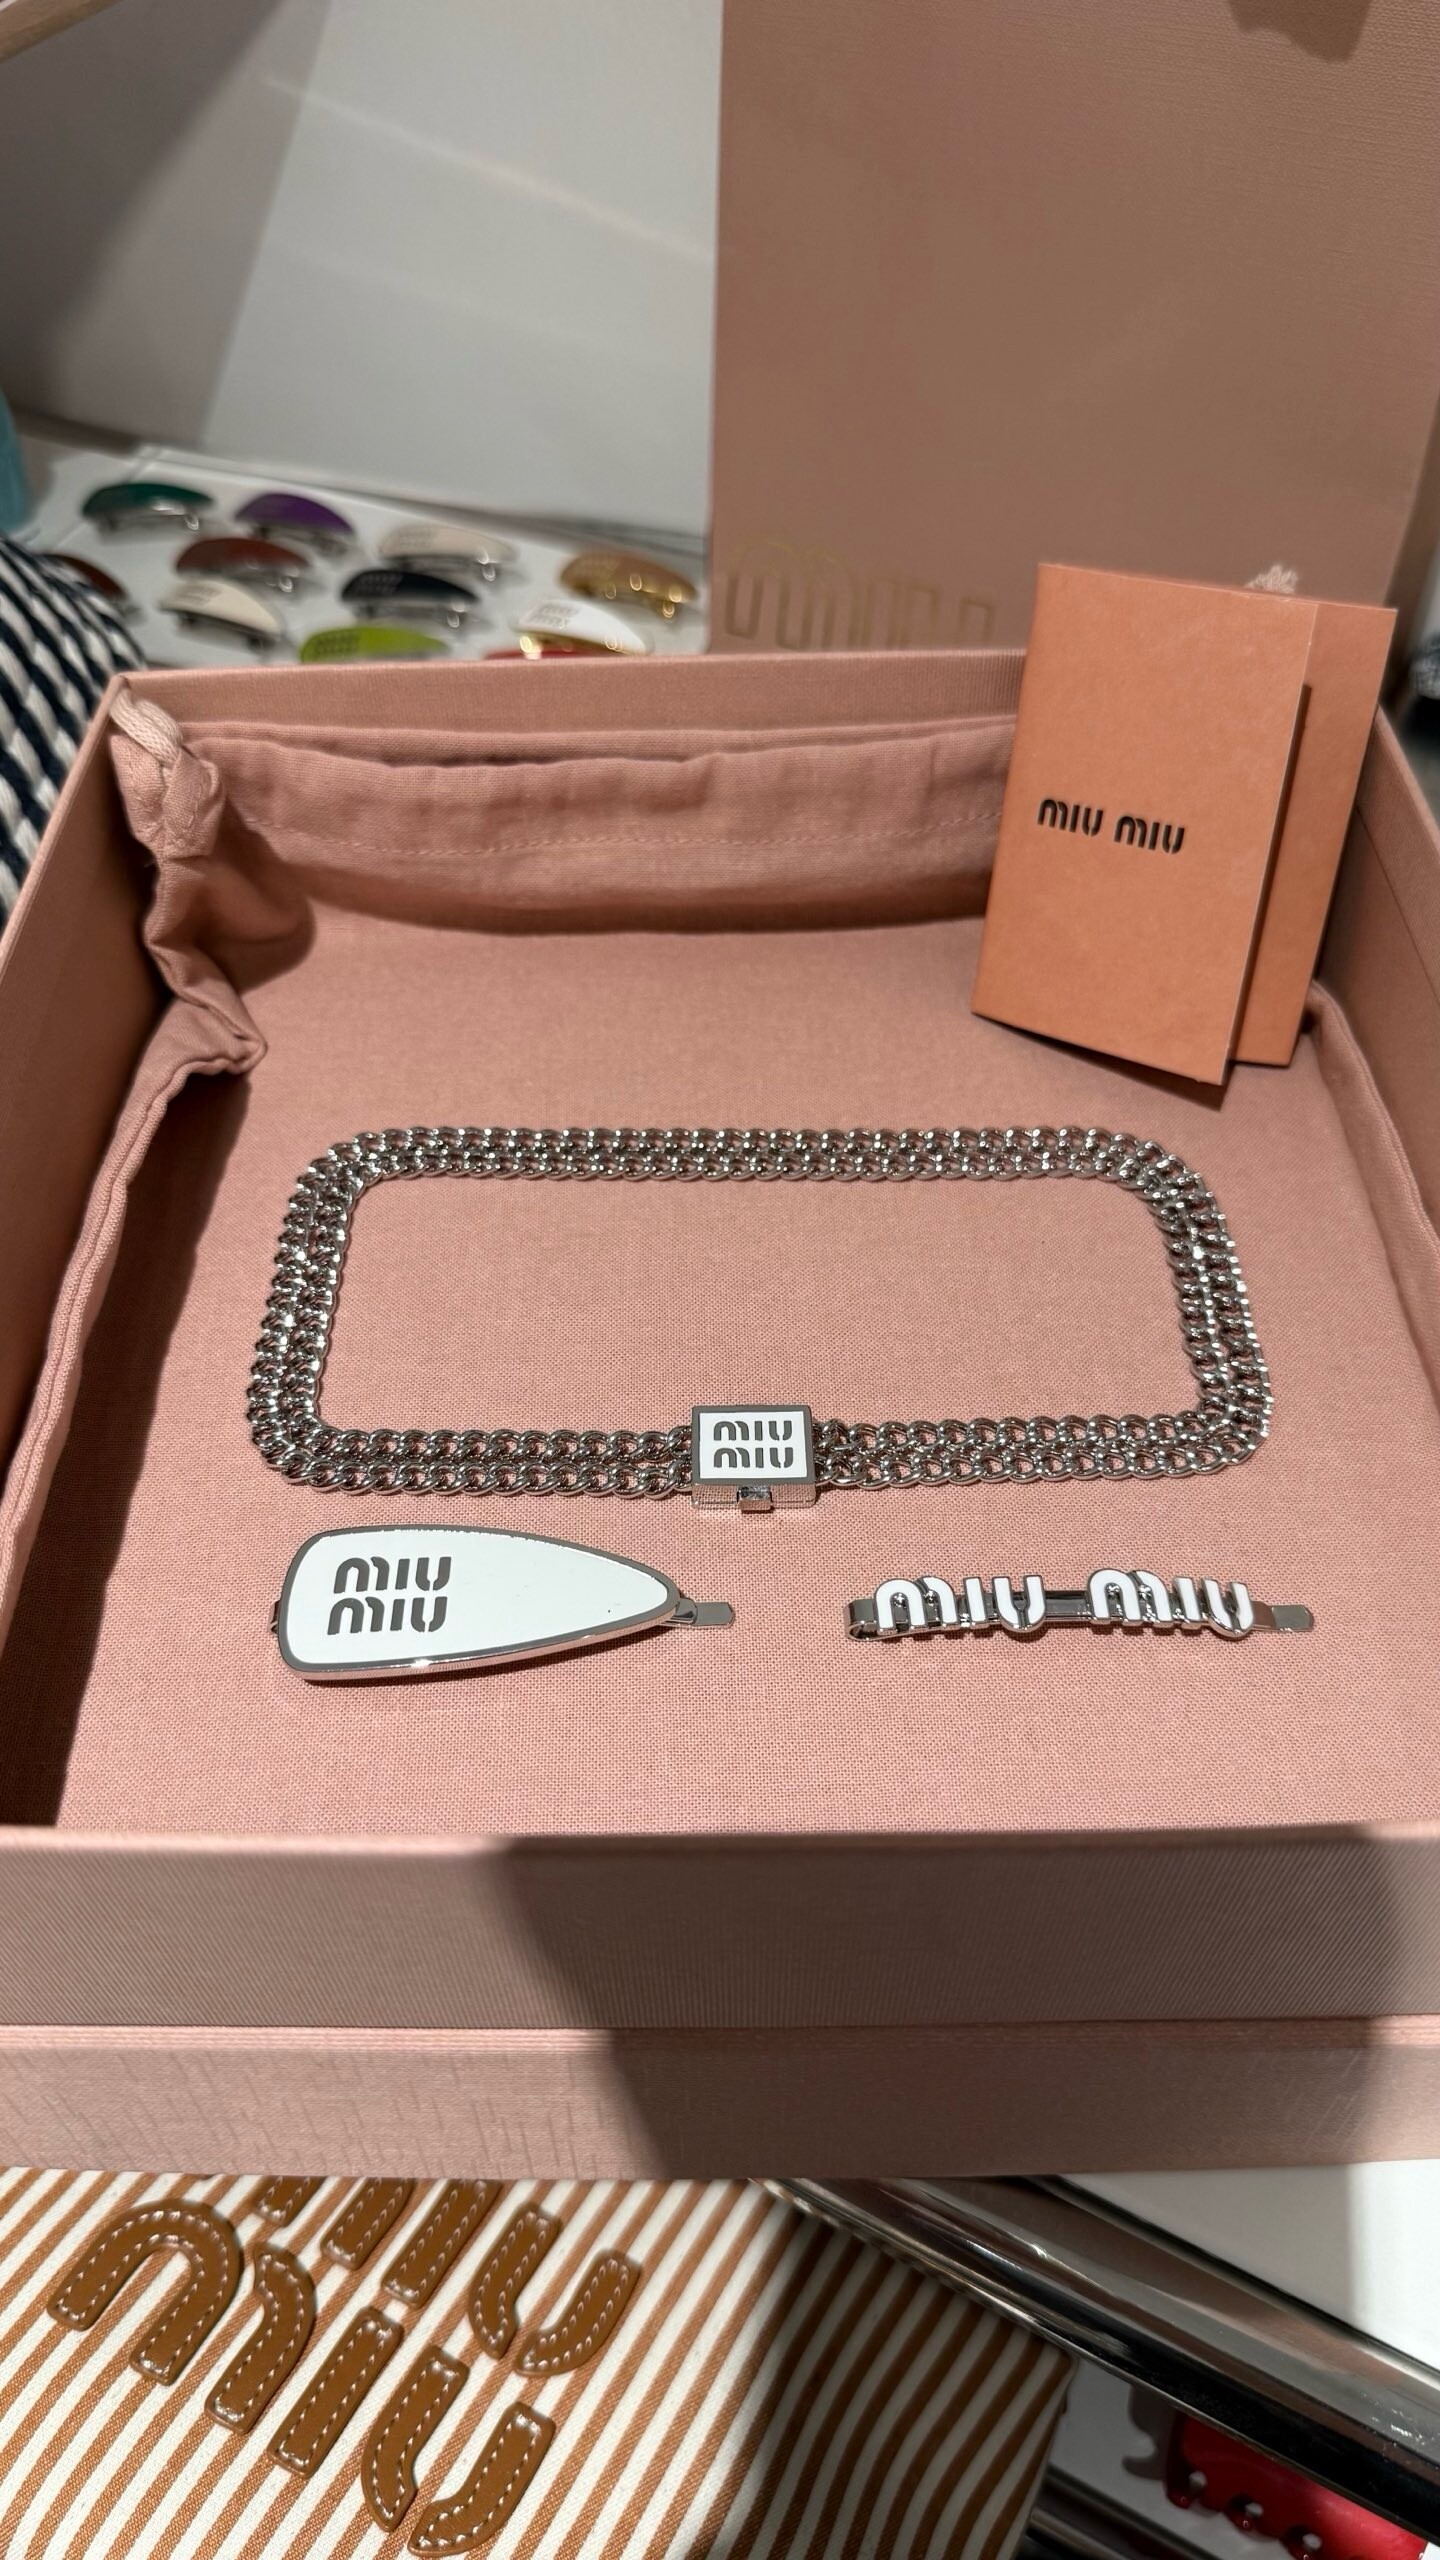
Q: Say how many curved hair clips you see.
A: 11